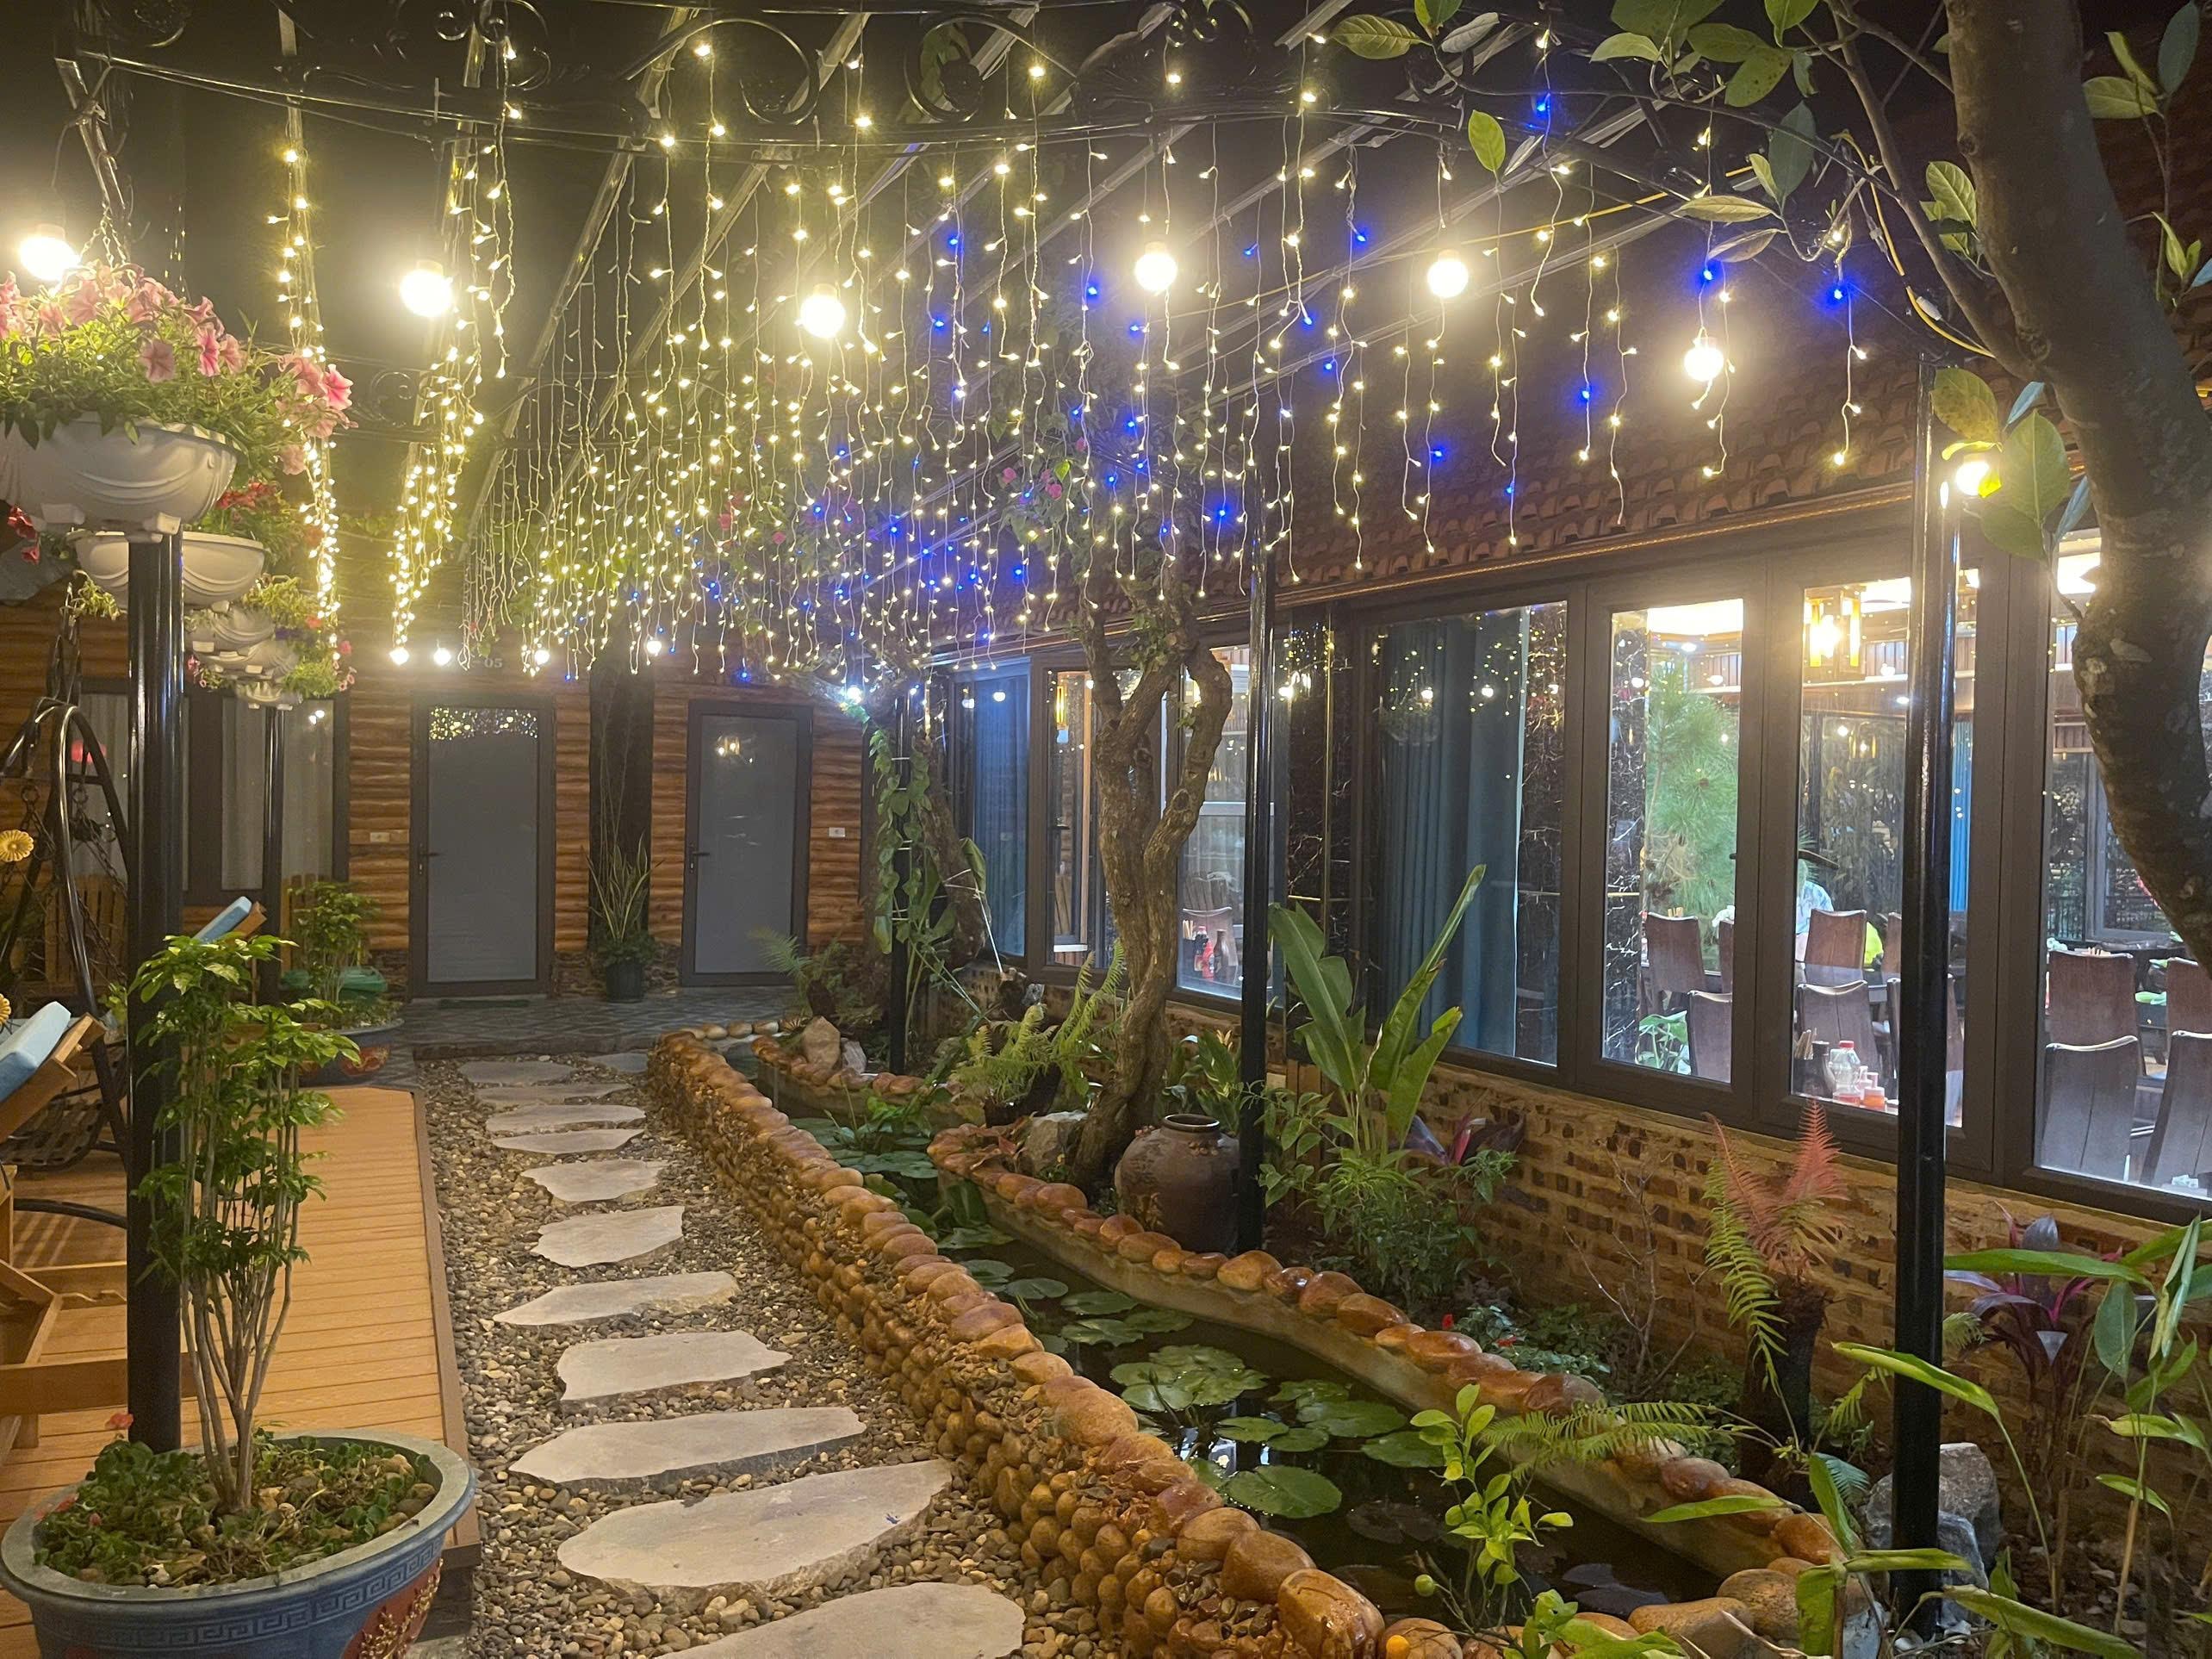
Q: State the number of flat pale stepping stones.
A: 12